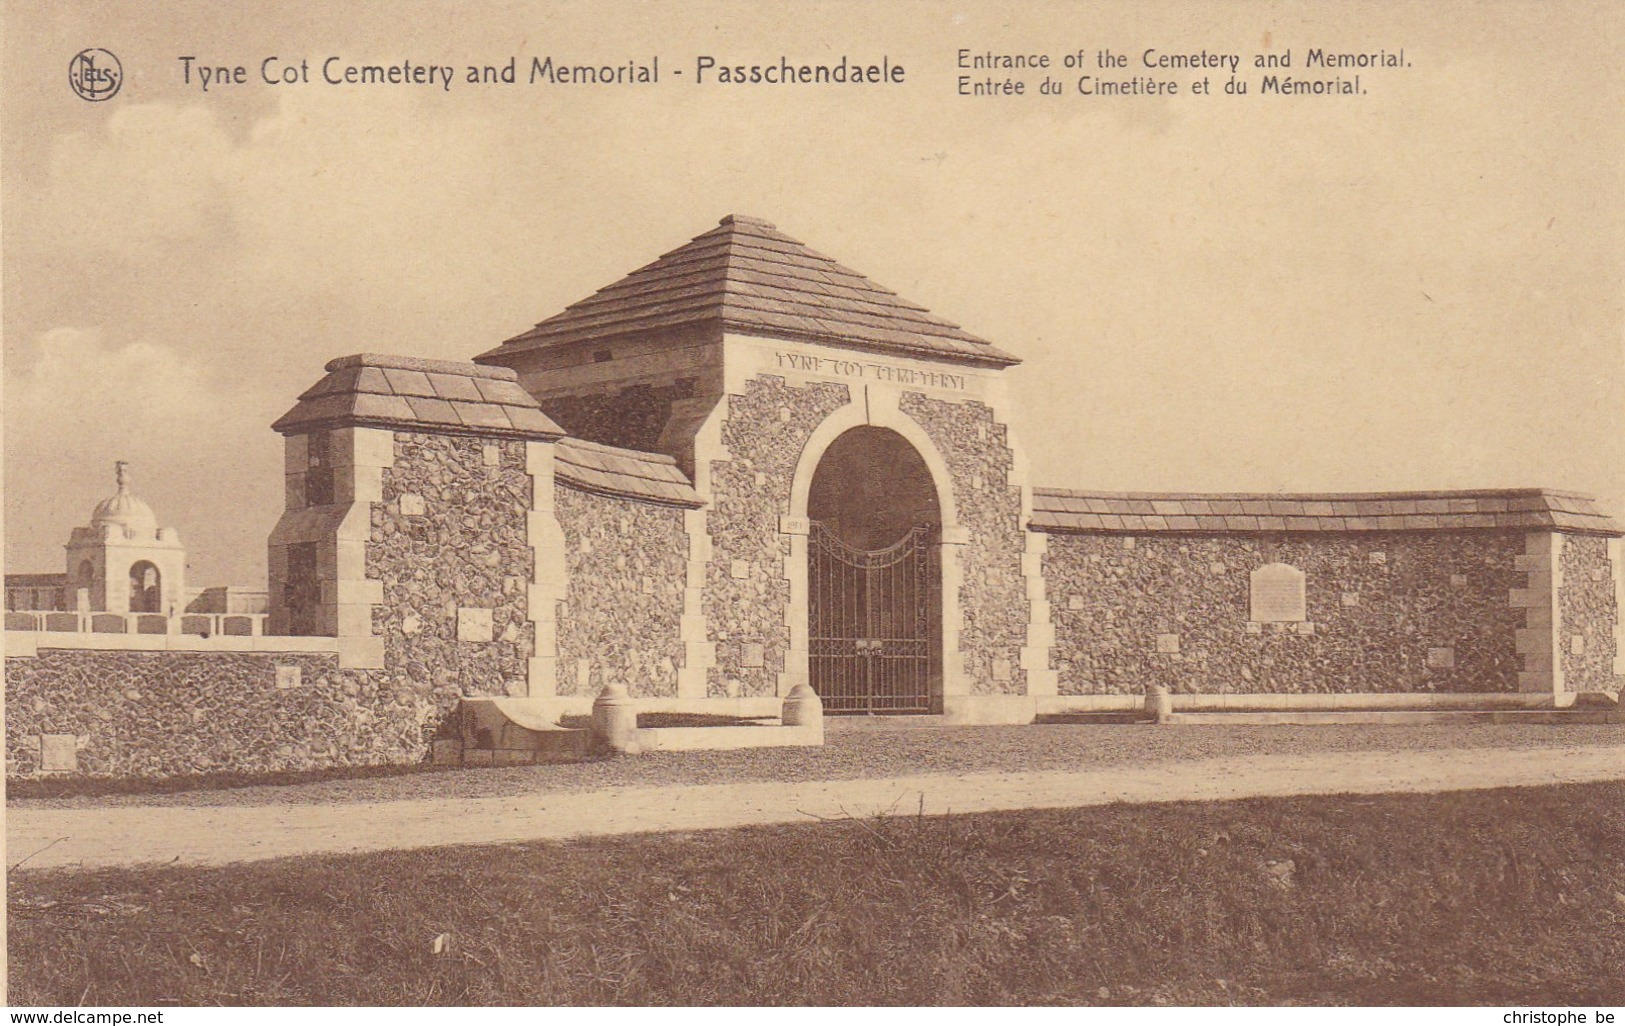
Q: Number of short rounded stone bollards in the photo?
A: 3